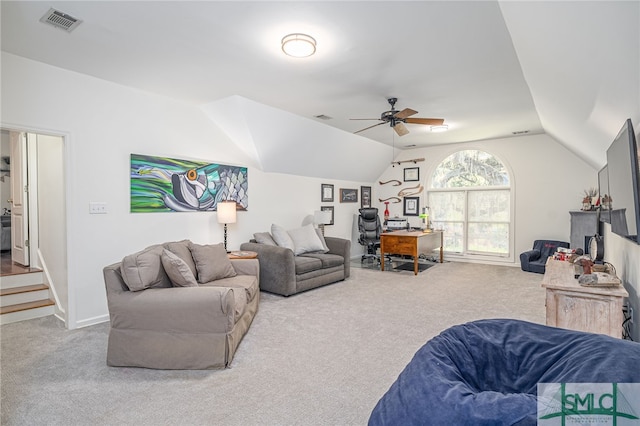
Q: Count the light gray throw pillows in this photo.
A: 2